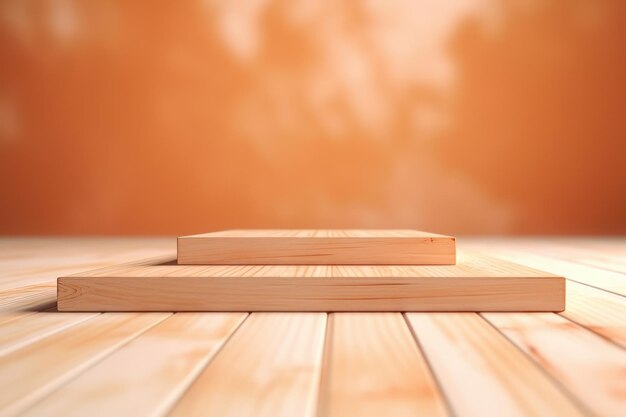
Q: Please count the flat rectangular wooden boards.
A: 2